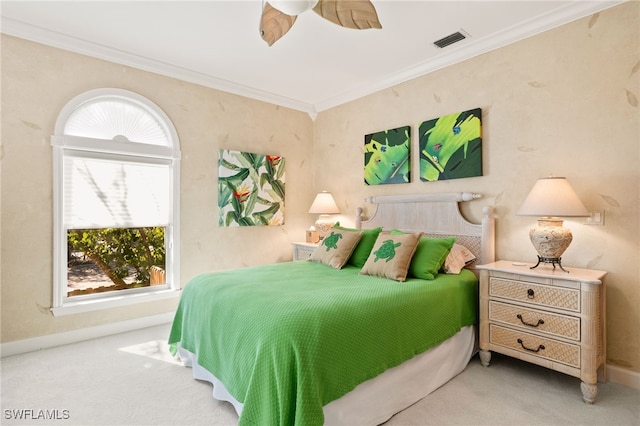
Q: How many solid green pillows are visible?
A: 2